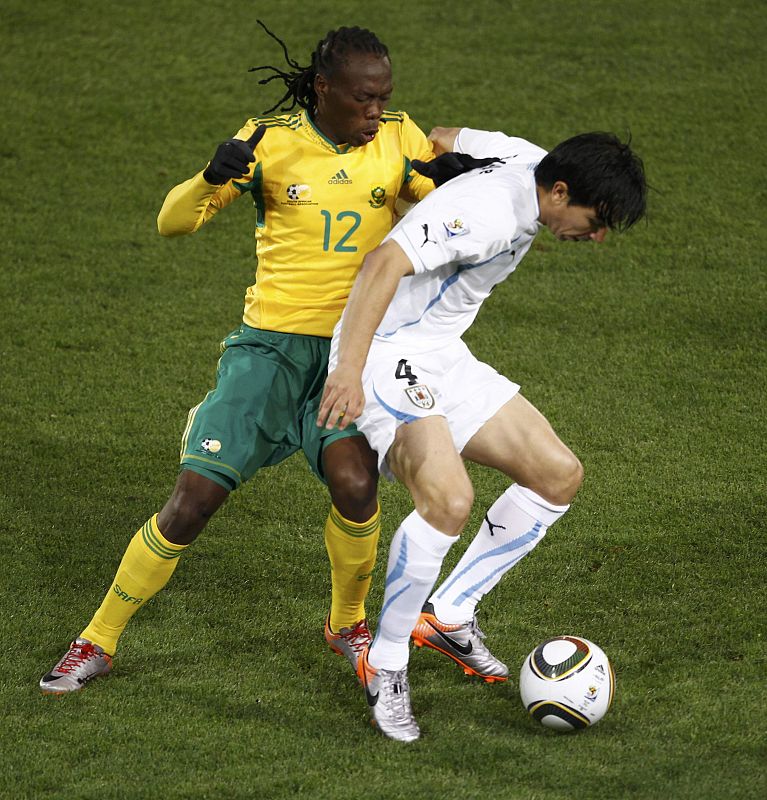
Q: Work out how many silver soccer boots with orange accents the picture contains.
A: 4